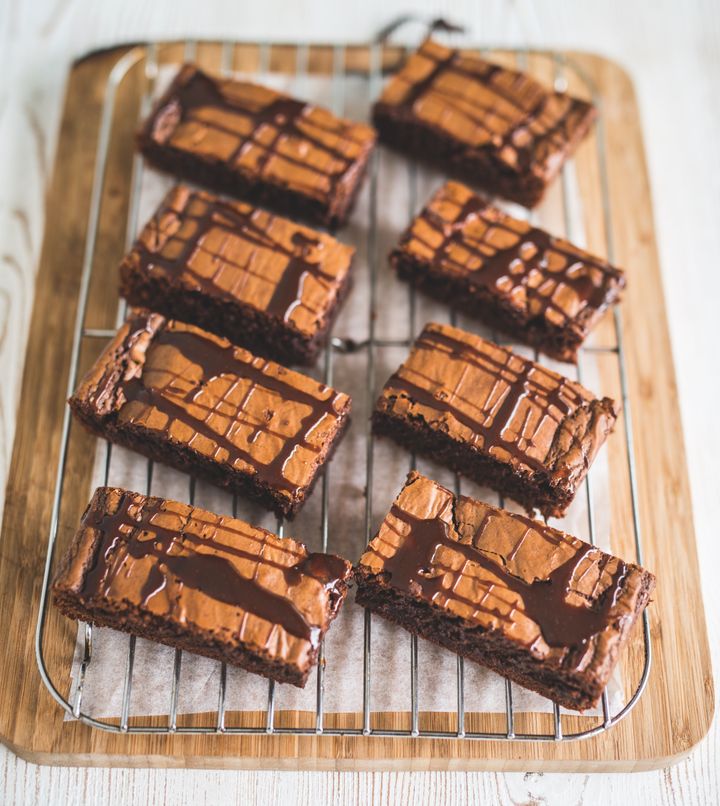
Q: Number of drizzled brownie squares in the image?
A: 8